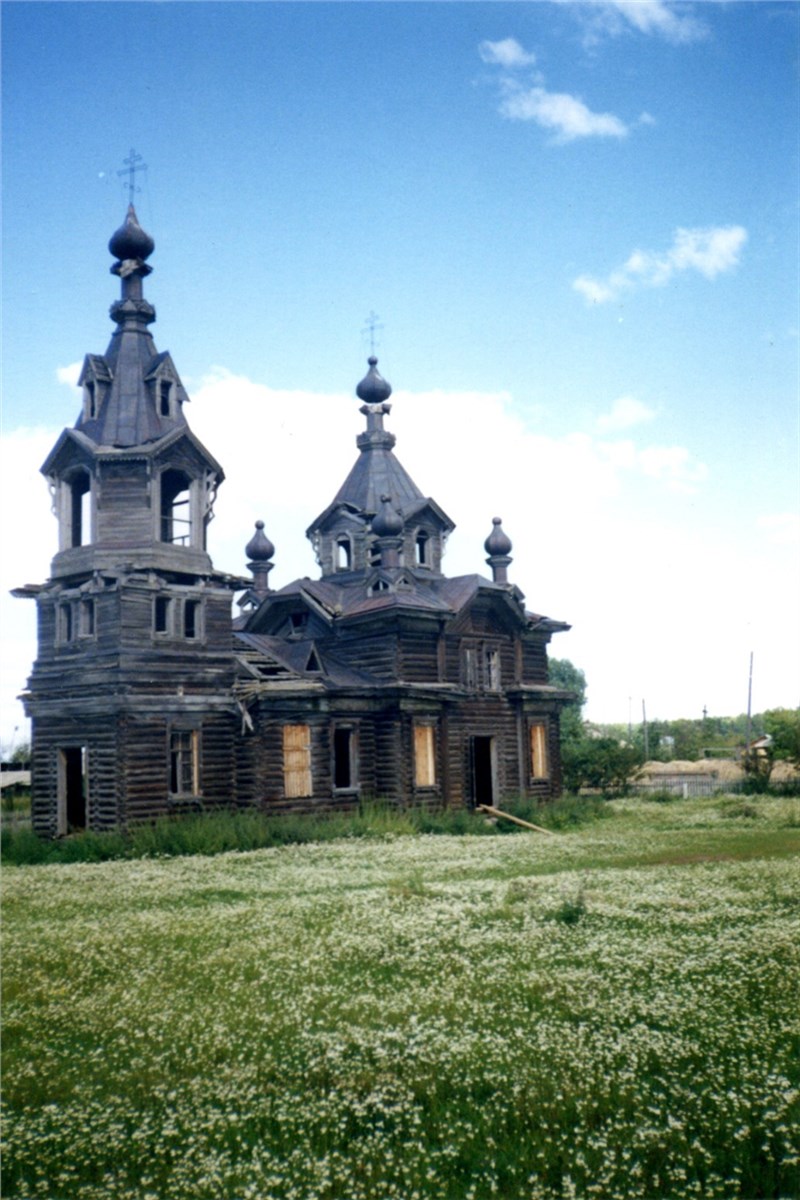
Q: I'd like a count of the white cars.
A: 0